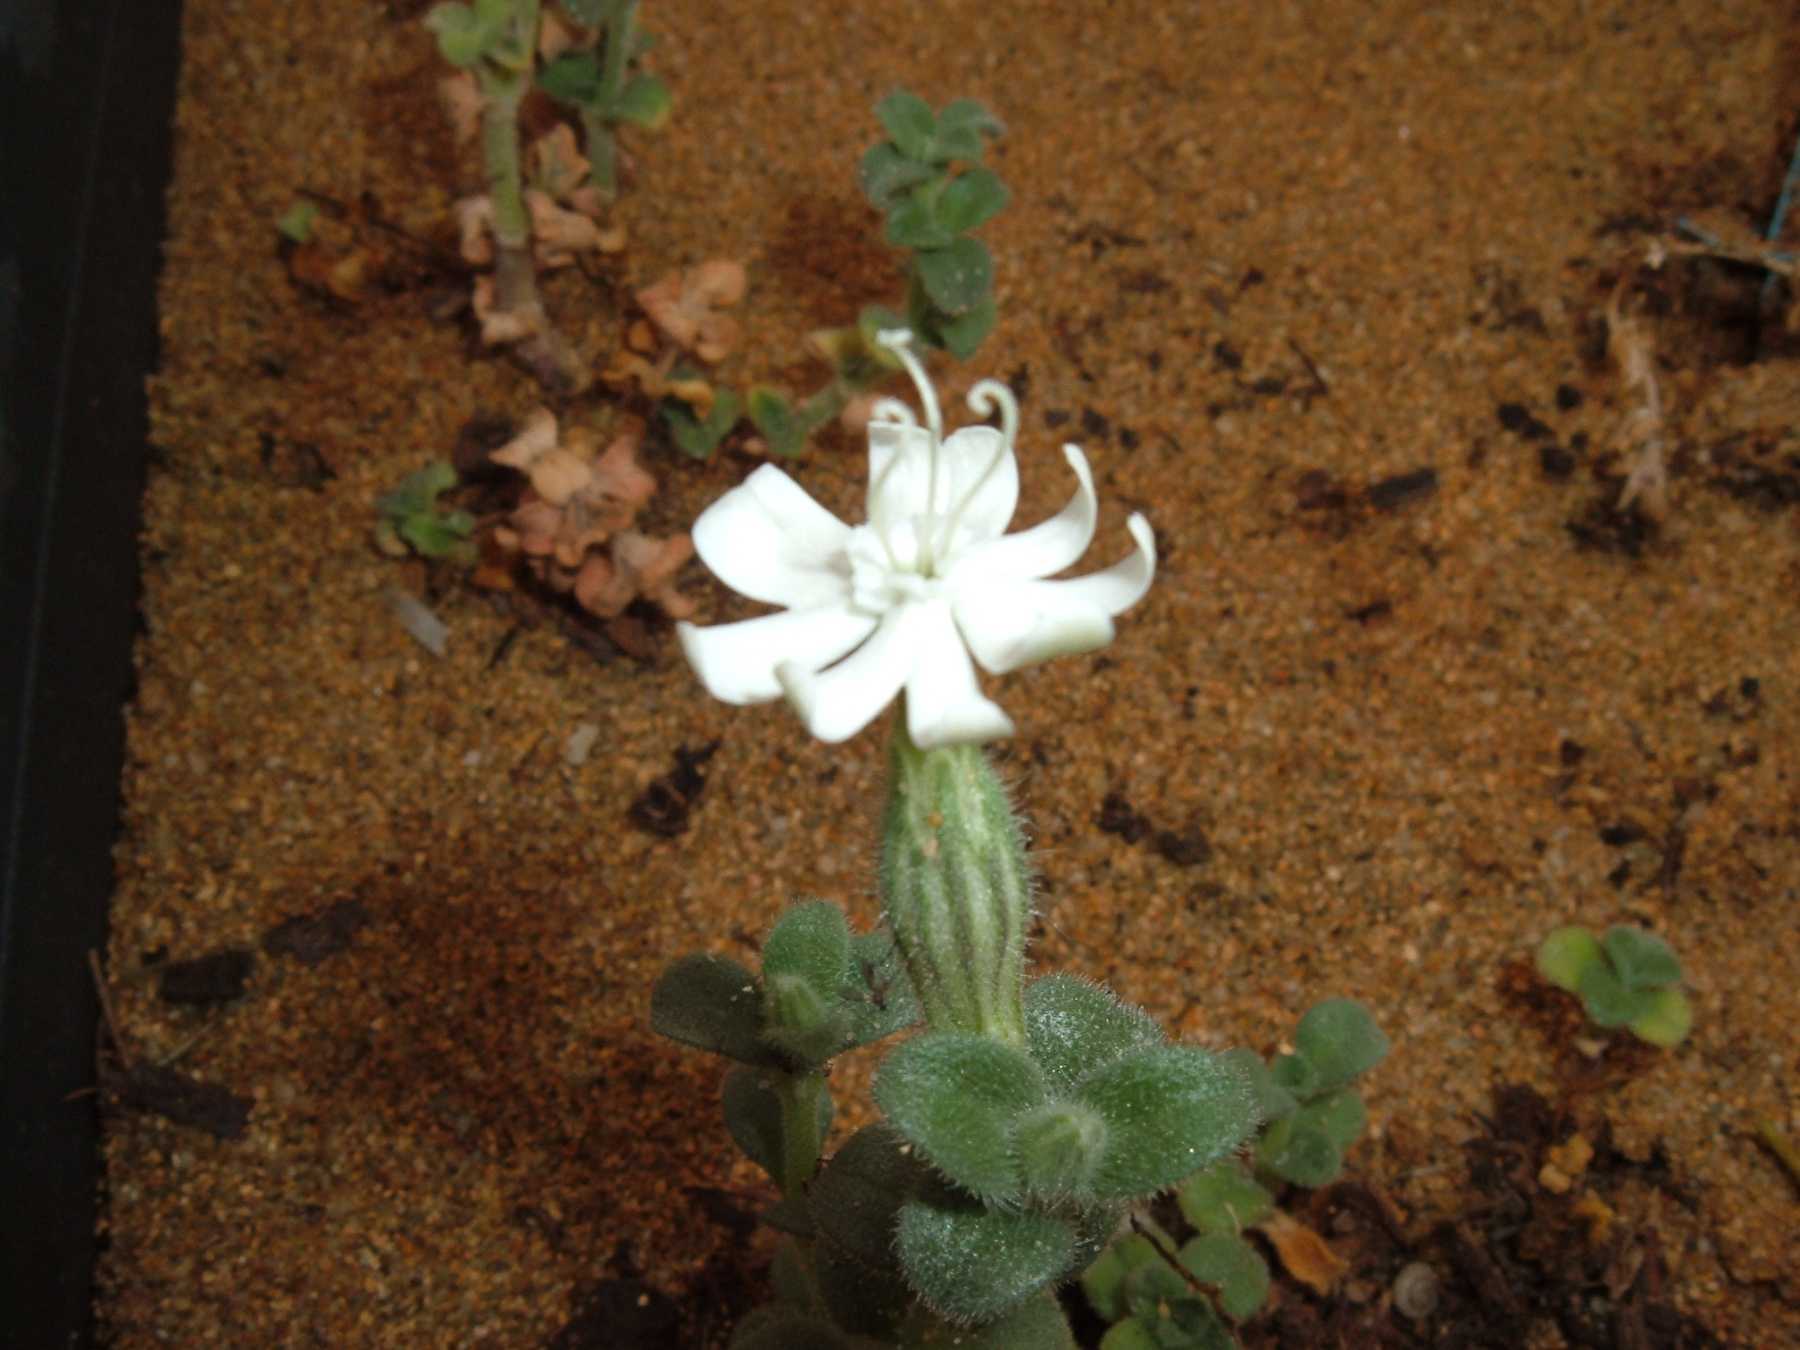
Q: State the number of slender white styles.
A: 3